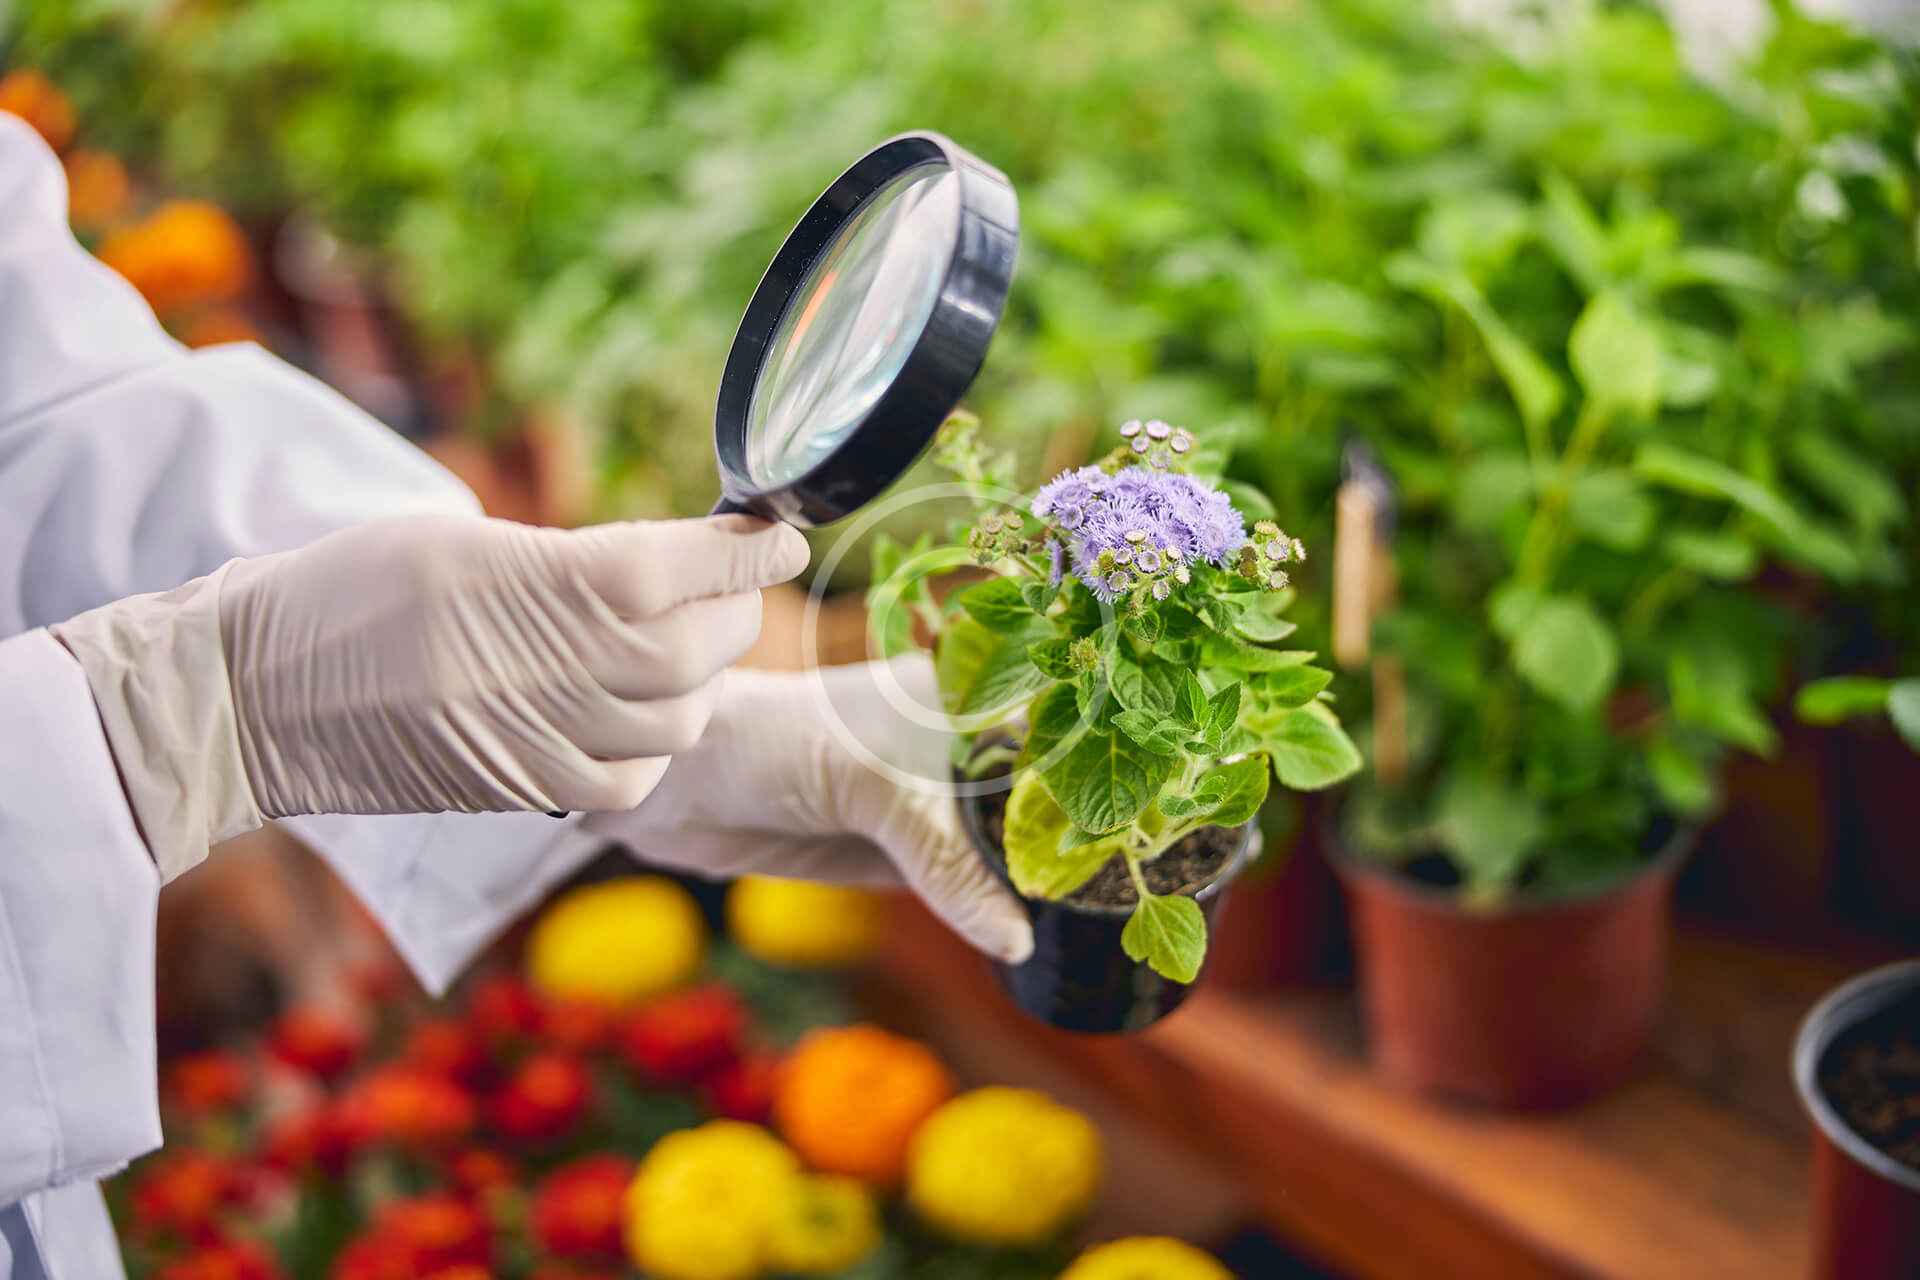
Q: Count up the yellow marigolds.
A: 6